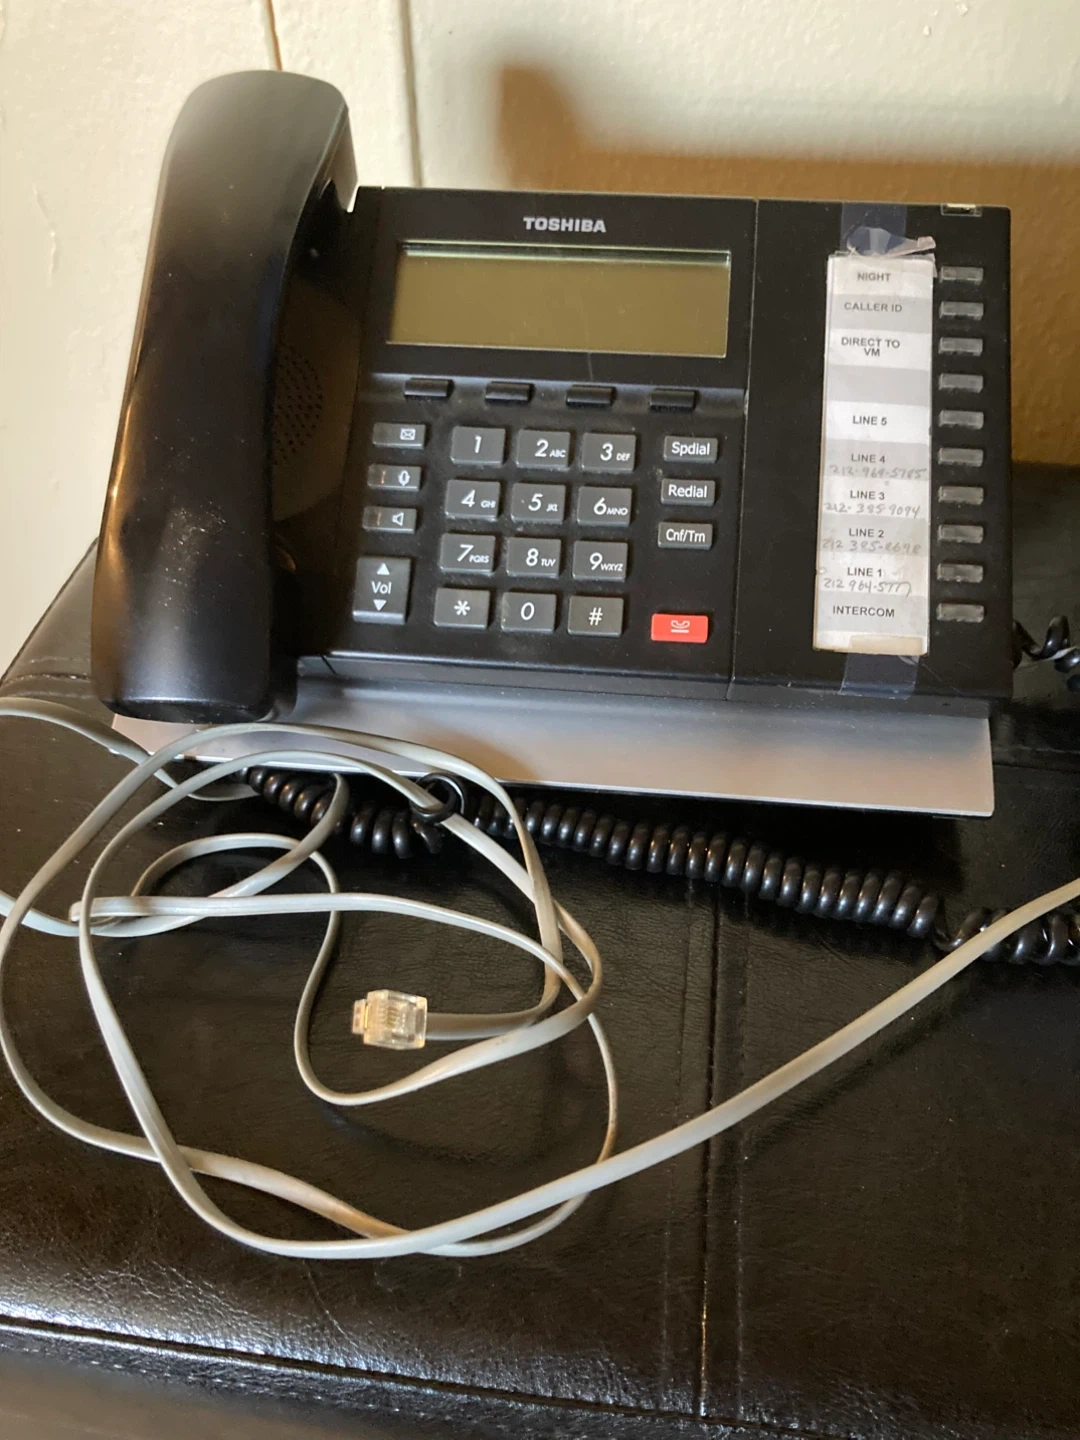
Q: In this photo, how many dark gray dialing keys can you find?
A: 12